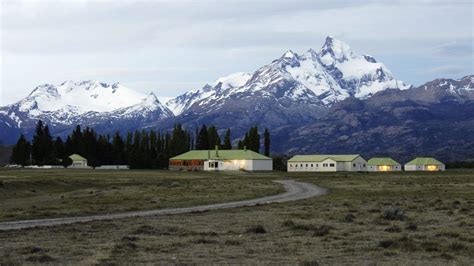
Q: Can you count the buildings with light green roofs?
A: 5